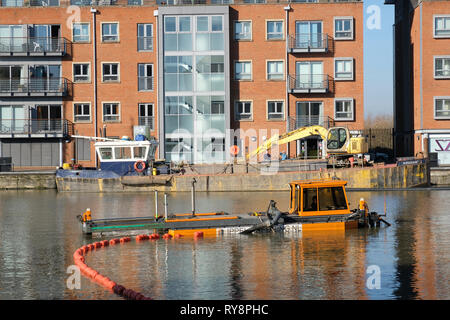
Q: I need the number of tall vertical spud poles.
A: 3